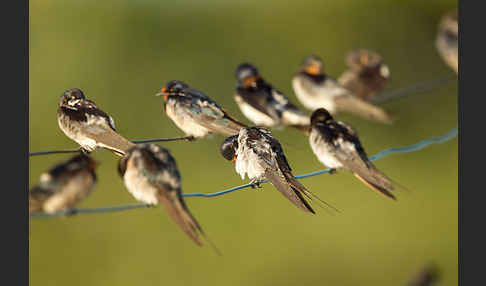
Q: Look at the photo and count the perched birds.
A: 10